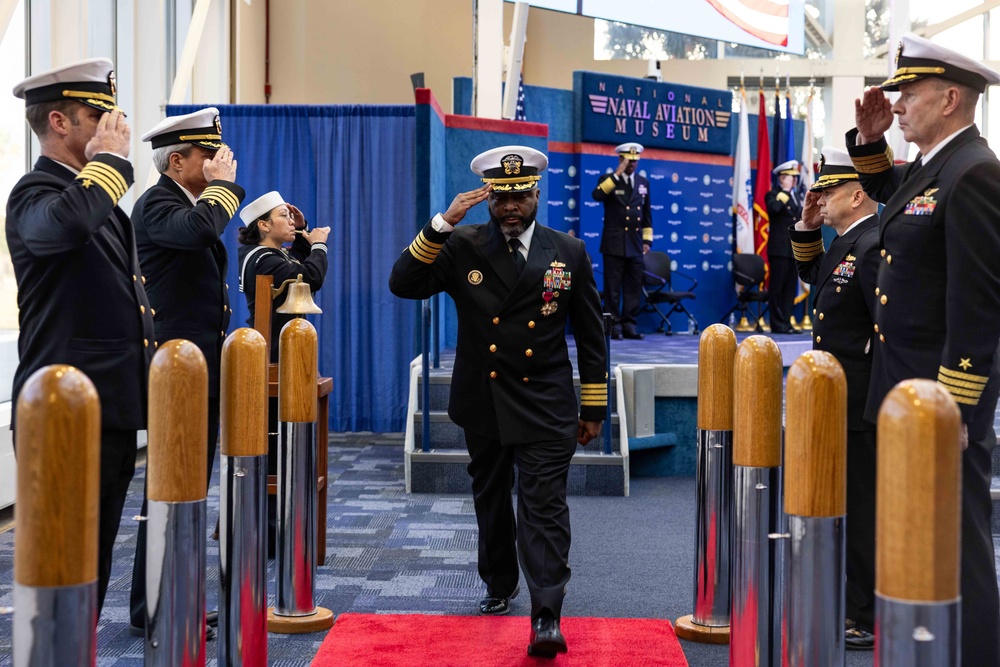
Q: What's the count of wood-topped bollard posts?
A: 8